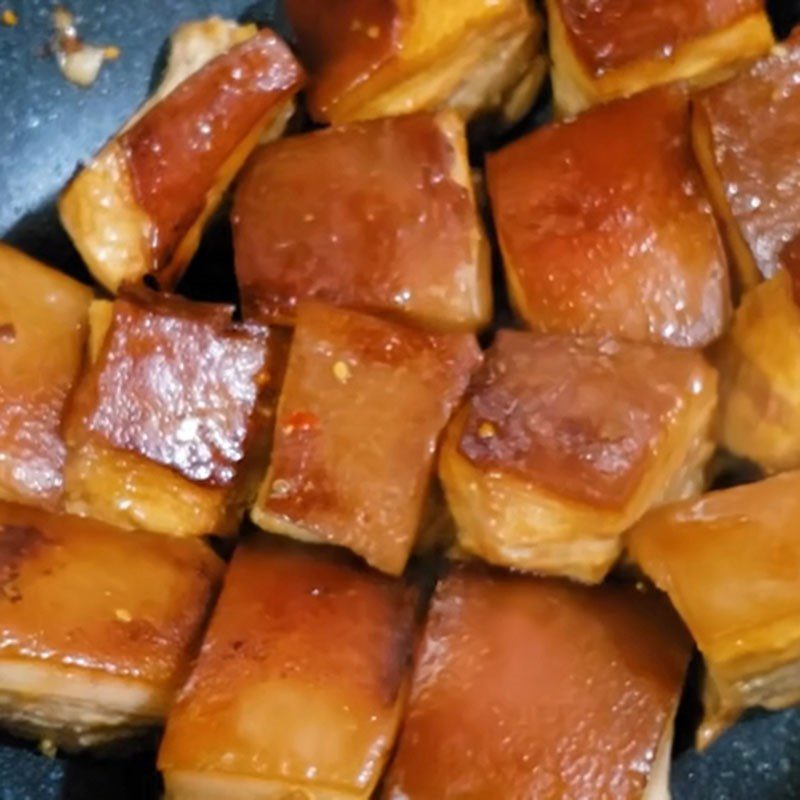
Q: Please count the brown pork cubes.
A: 15